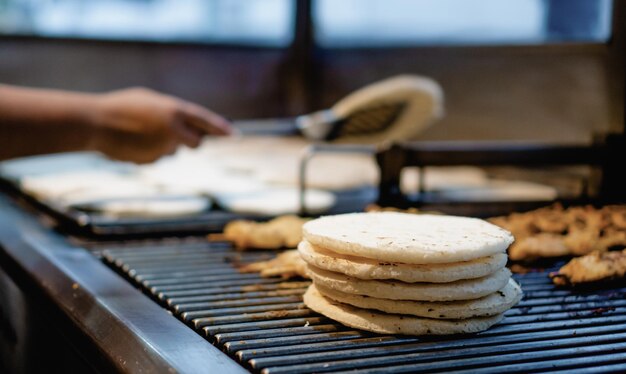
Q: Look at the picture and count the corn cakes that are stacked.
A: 5